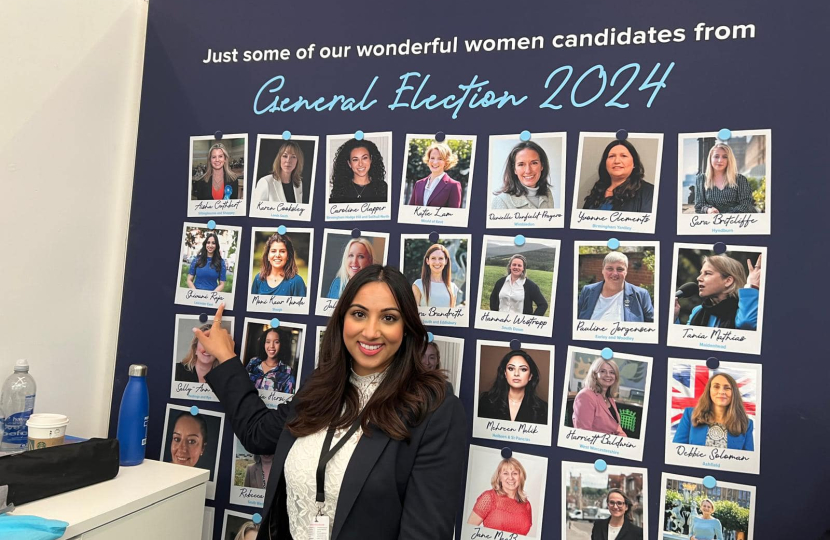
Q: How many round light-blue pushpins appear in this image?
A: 15